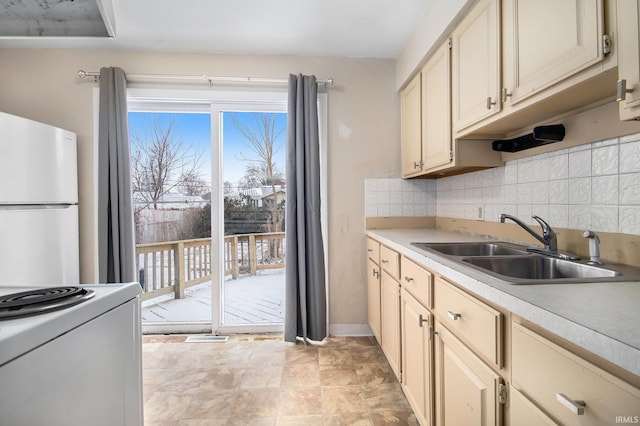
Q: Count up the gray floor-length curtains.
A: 2